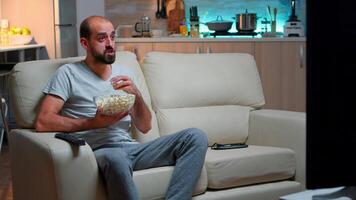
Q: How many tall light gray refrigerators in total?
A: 1